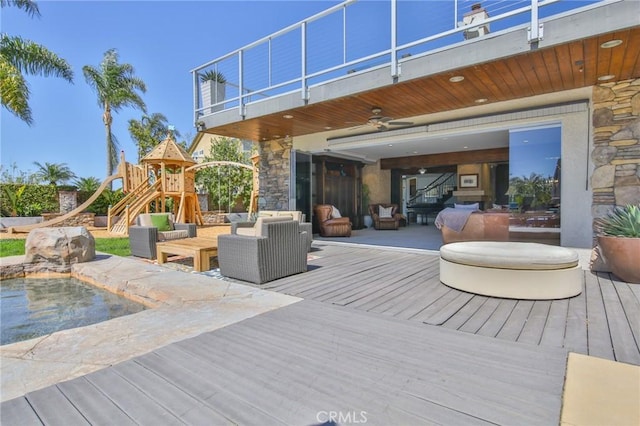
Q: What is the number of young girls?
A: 0